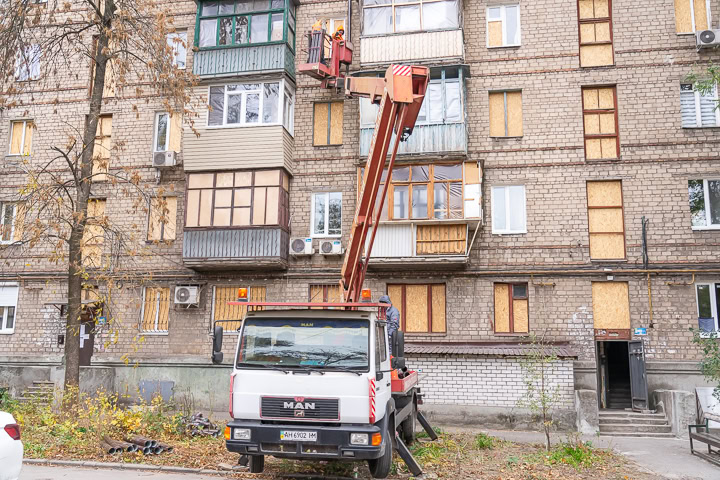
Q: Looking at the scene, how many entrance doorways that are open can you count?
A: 1